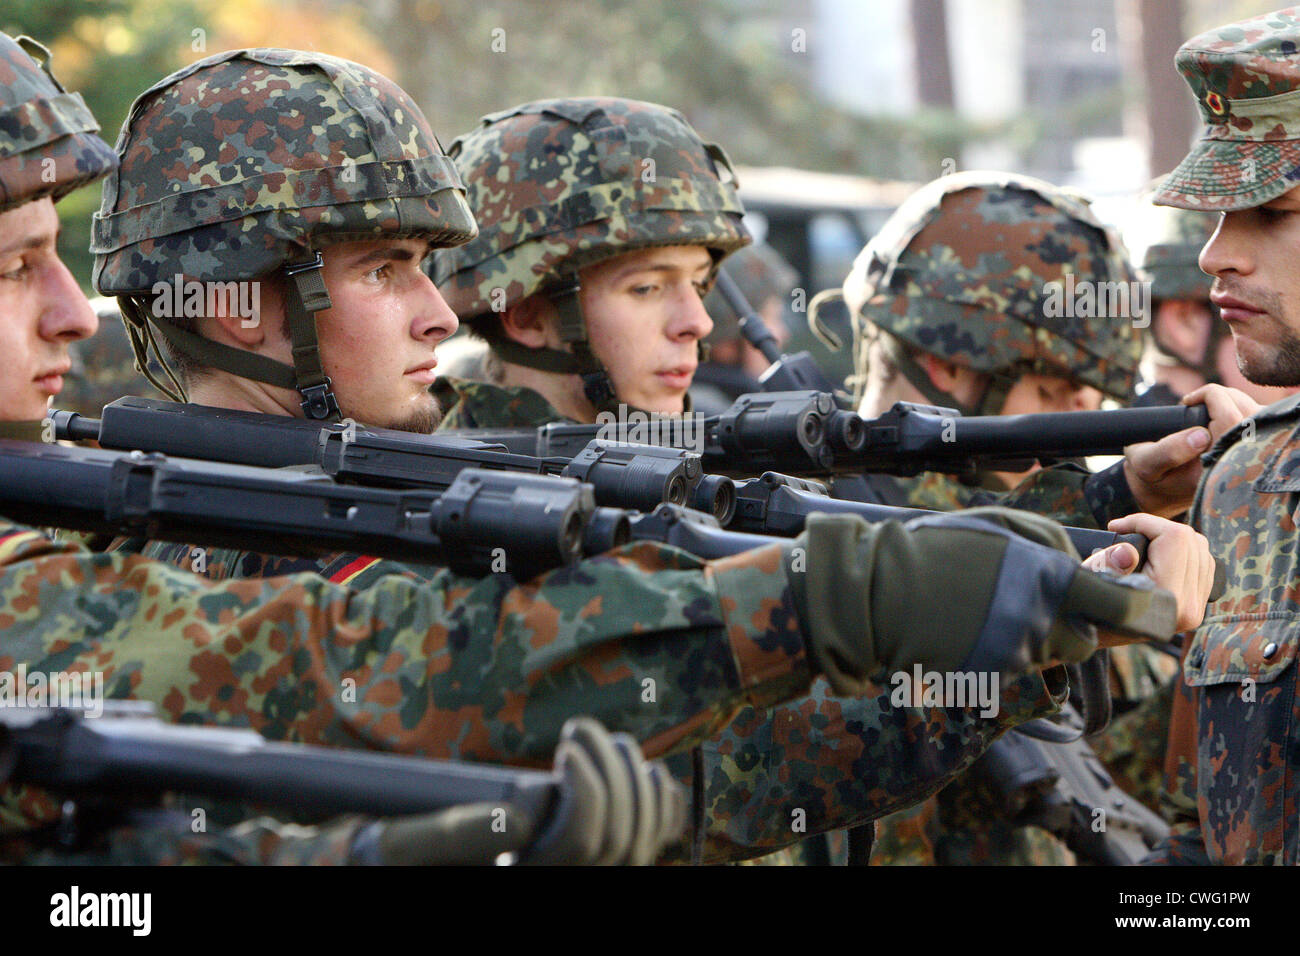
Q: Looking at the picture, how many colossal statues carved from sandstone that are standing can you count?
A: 0